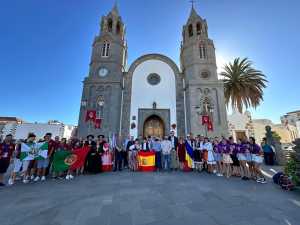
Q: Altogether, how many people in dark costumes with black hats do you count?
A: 2